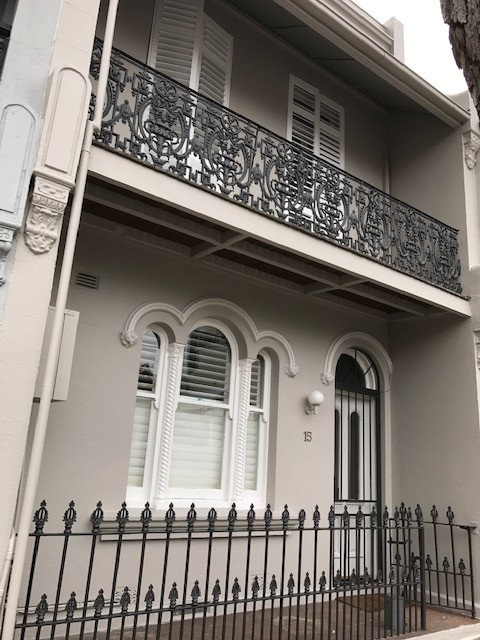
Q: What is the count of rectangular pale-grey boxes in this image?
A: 1